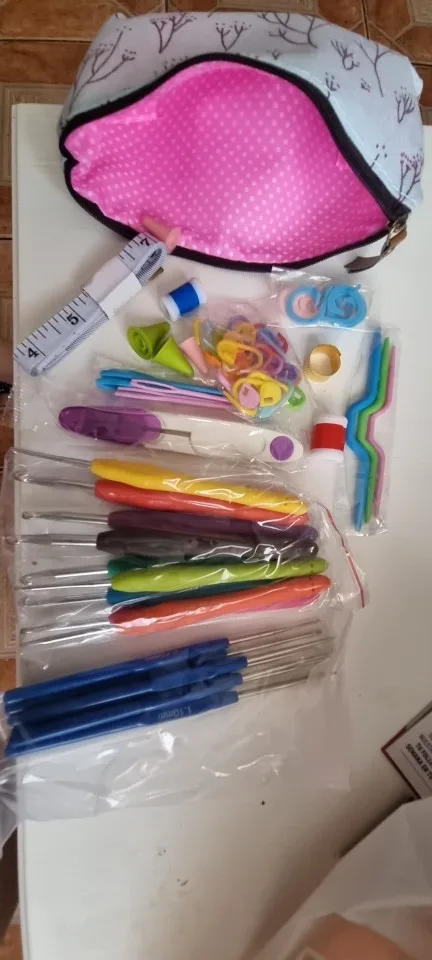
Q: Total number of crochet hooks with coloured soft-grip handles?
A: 9